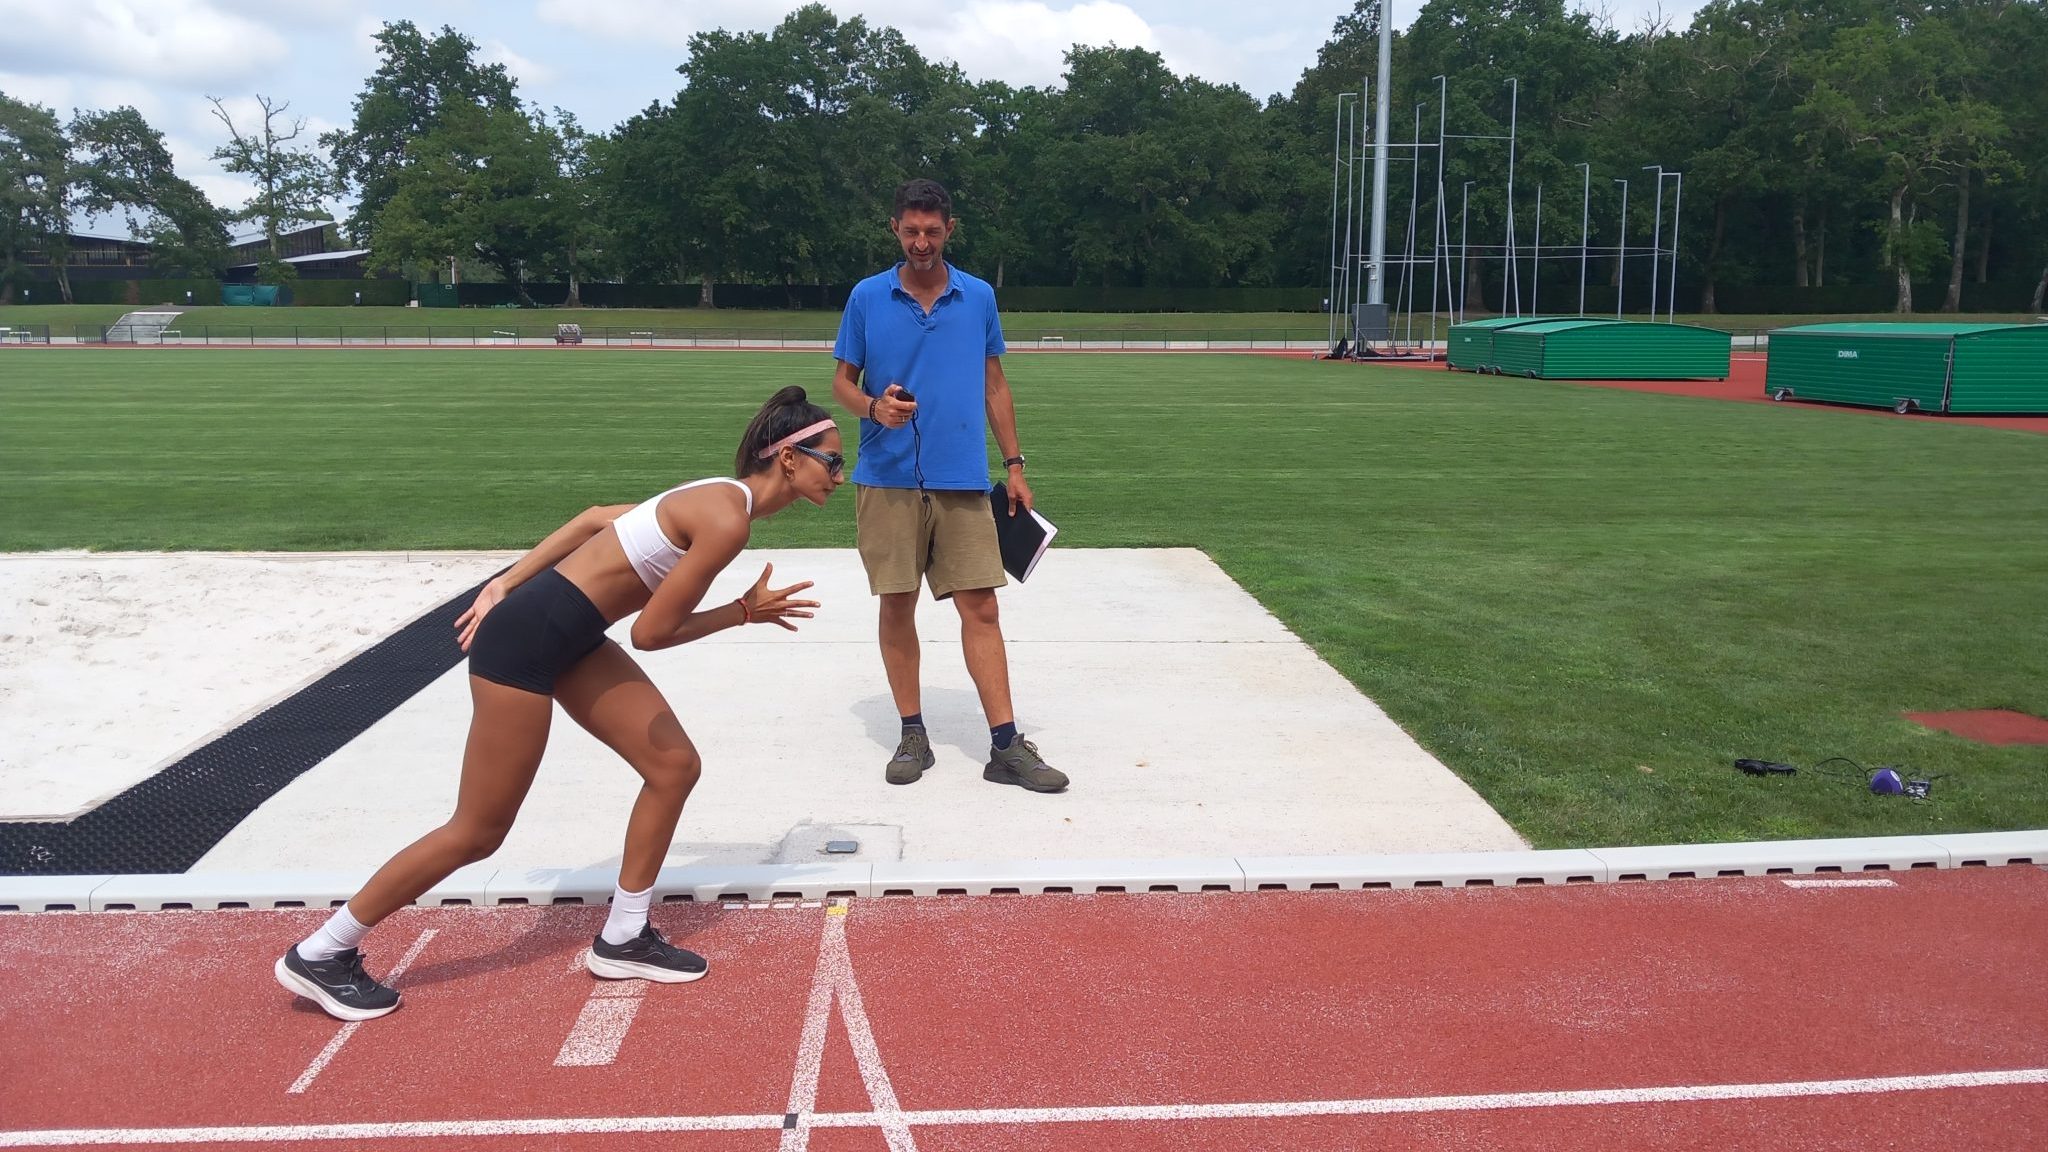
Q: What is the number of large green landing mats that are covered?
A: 3